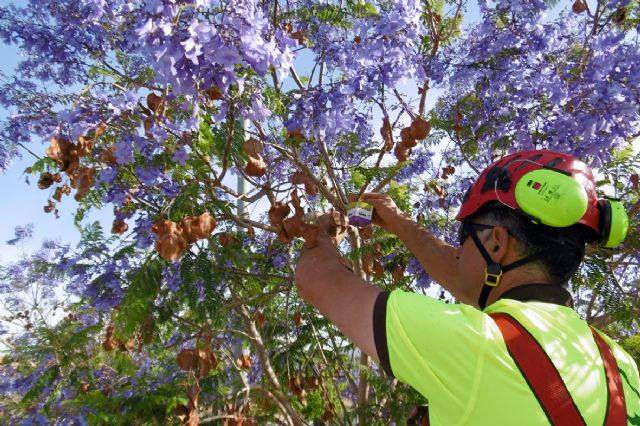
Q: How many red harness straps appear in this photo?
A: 2